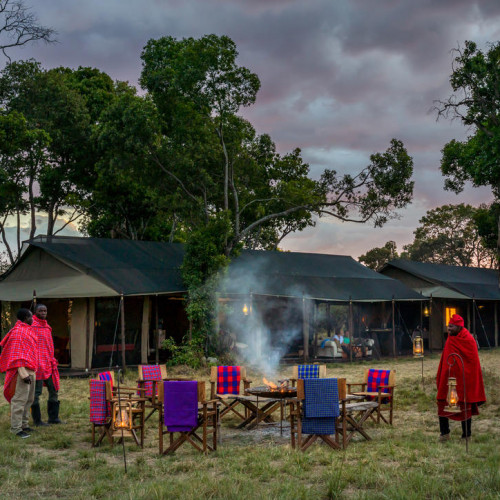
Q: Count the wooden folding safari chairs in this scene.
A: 8